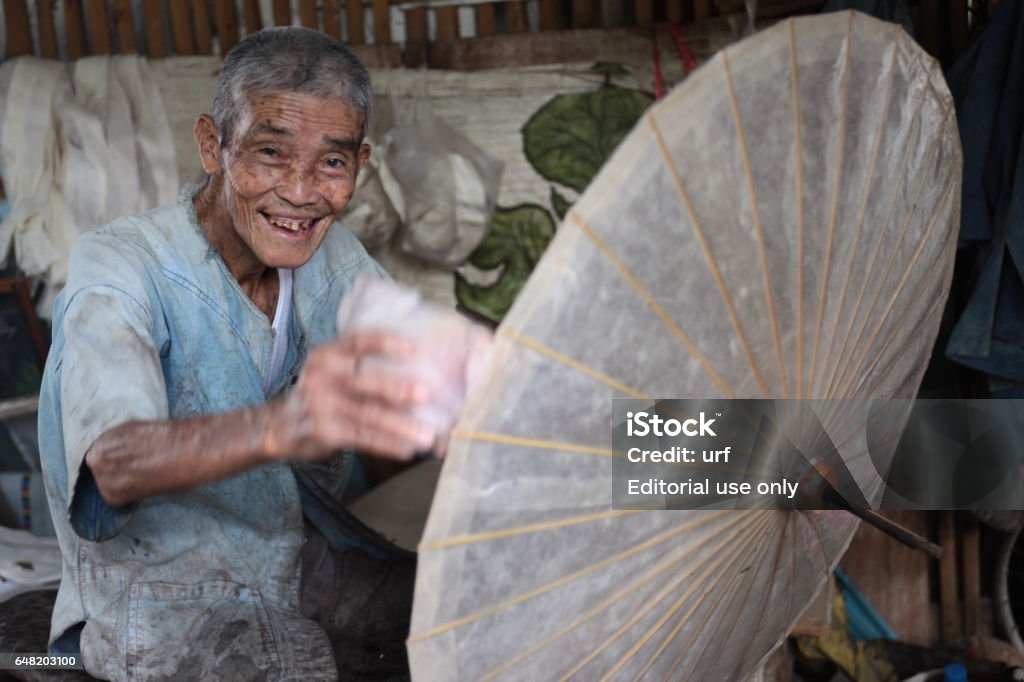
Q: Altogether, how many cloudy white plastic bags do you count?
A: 2